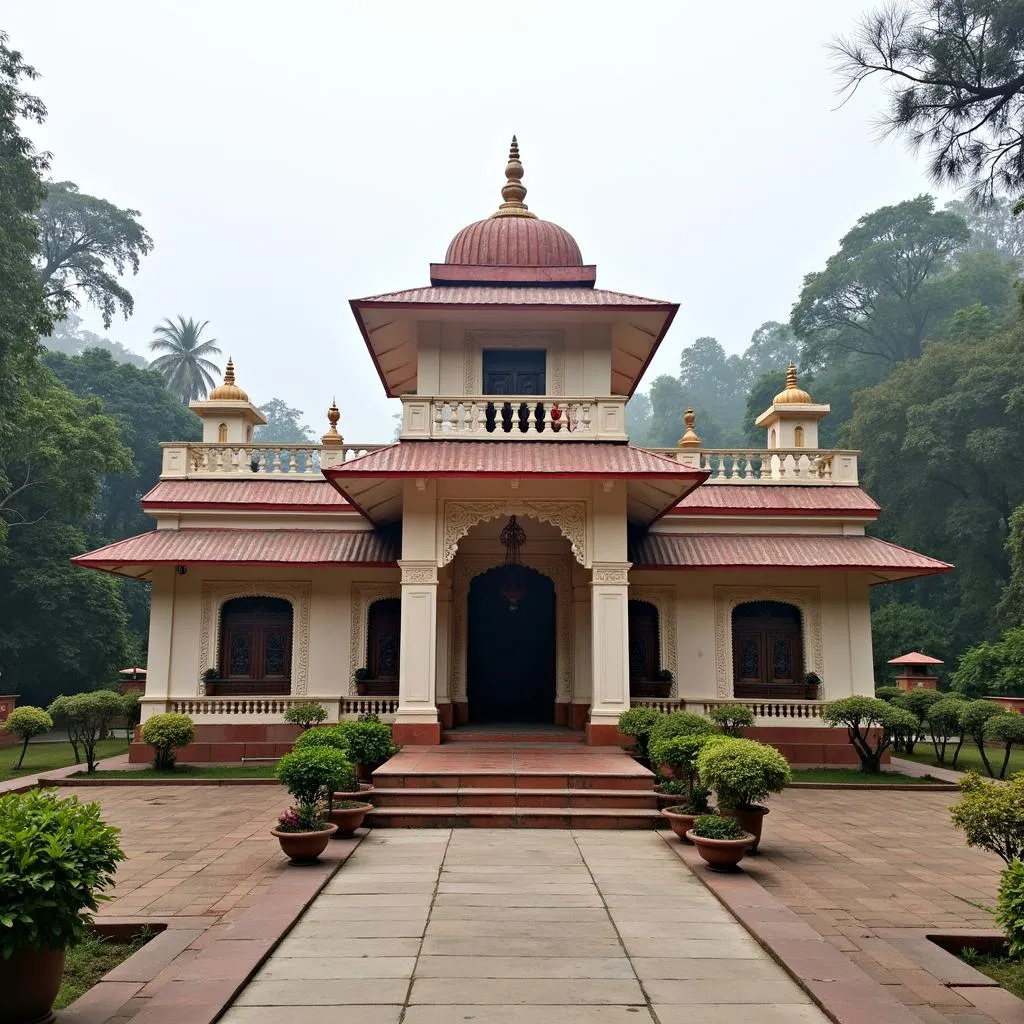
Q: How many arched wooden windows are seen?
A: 4